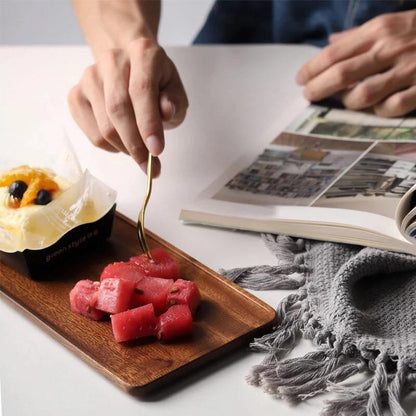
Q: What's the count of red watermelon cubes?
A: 8